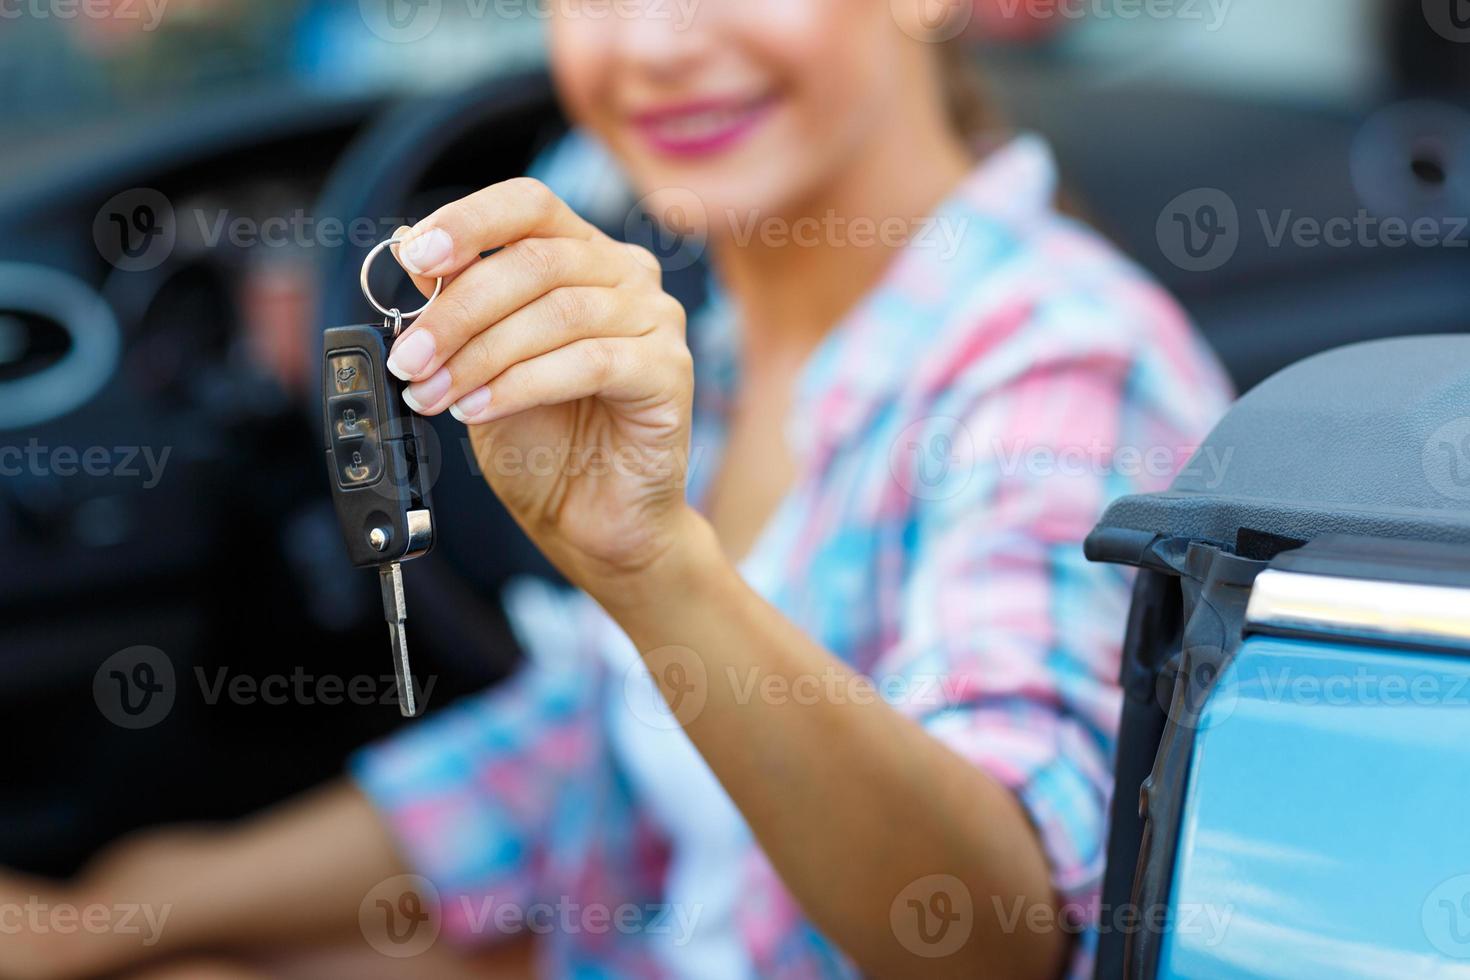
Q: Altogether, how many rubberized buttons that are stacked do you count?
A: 3